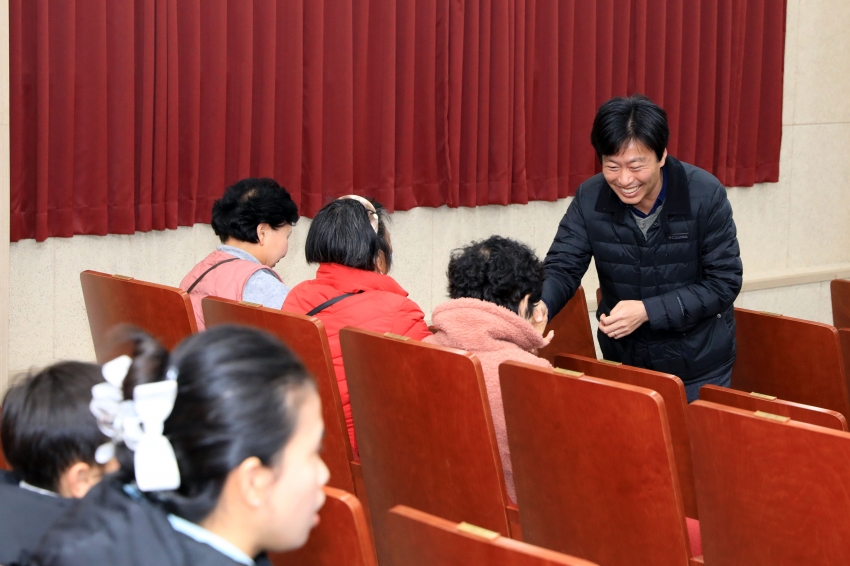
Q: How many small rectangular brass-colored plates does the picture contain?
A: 9